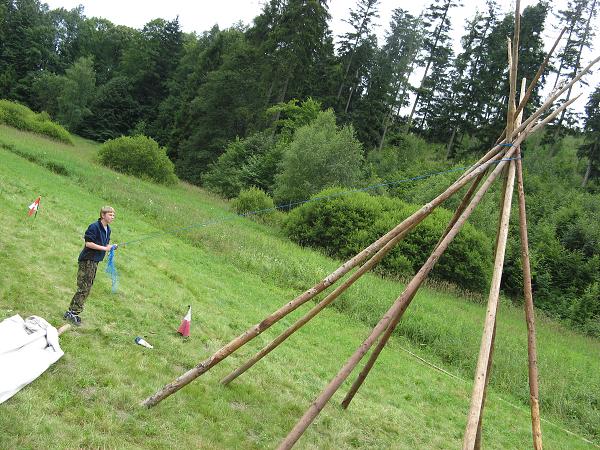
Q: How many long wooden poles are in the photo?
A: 7